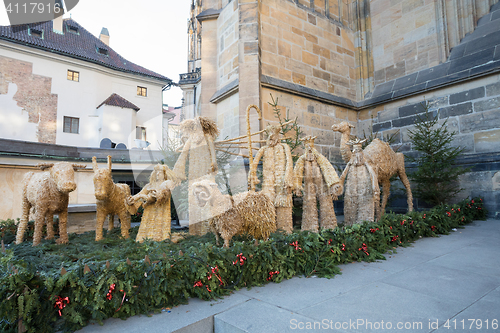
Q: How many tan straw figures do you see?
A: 9